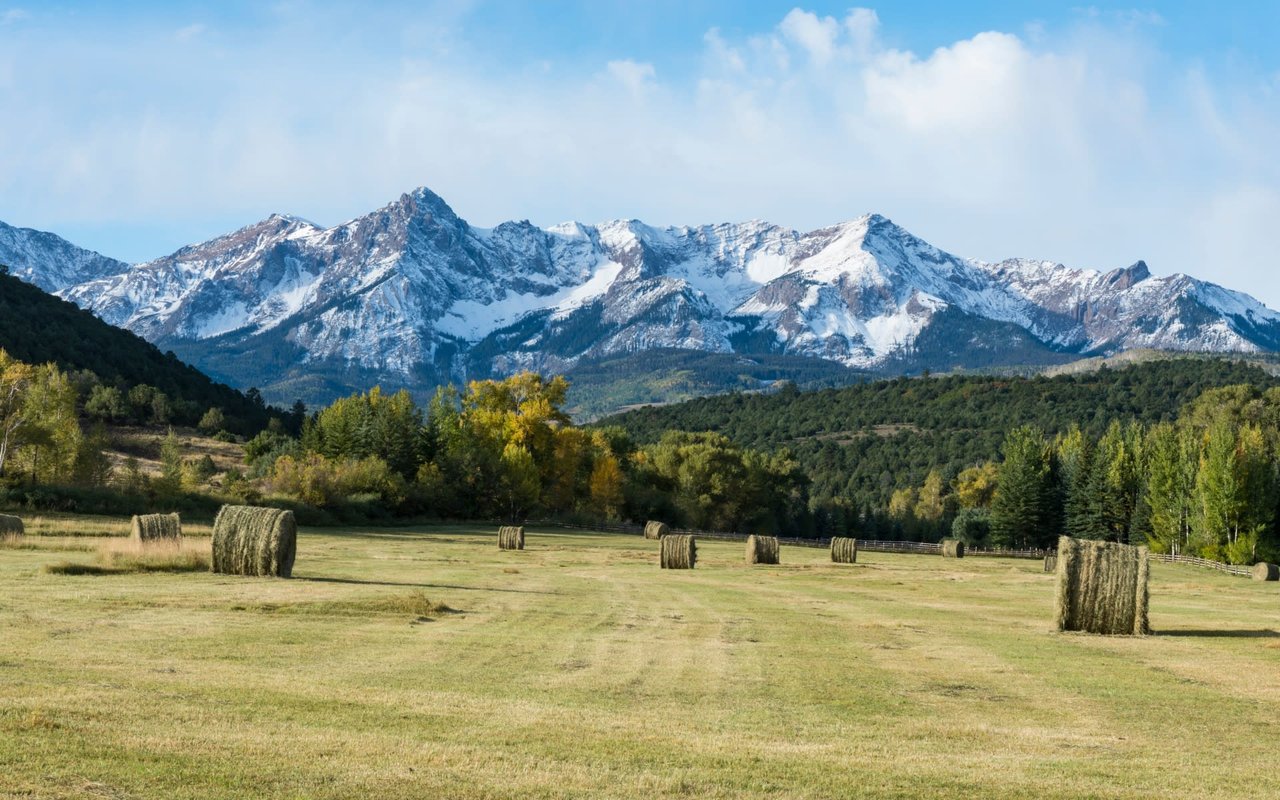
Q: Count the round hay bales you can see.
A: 12